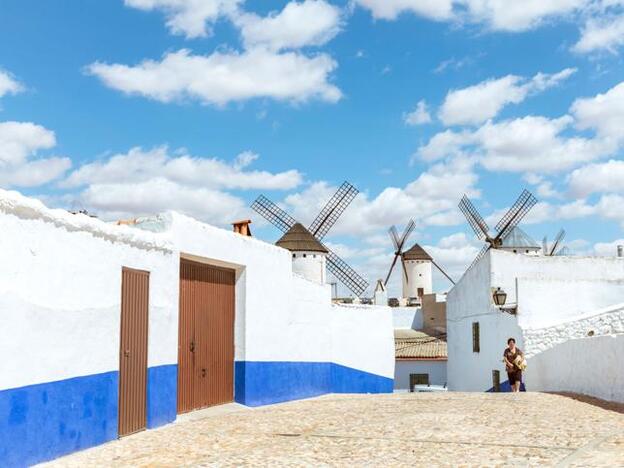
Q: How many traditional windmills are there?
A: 4